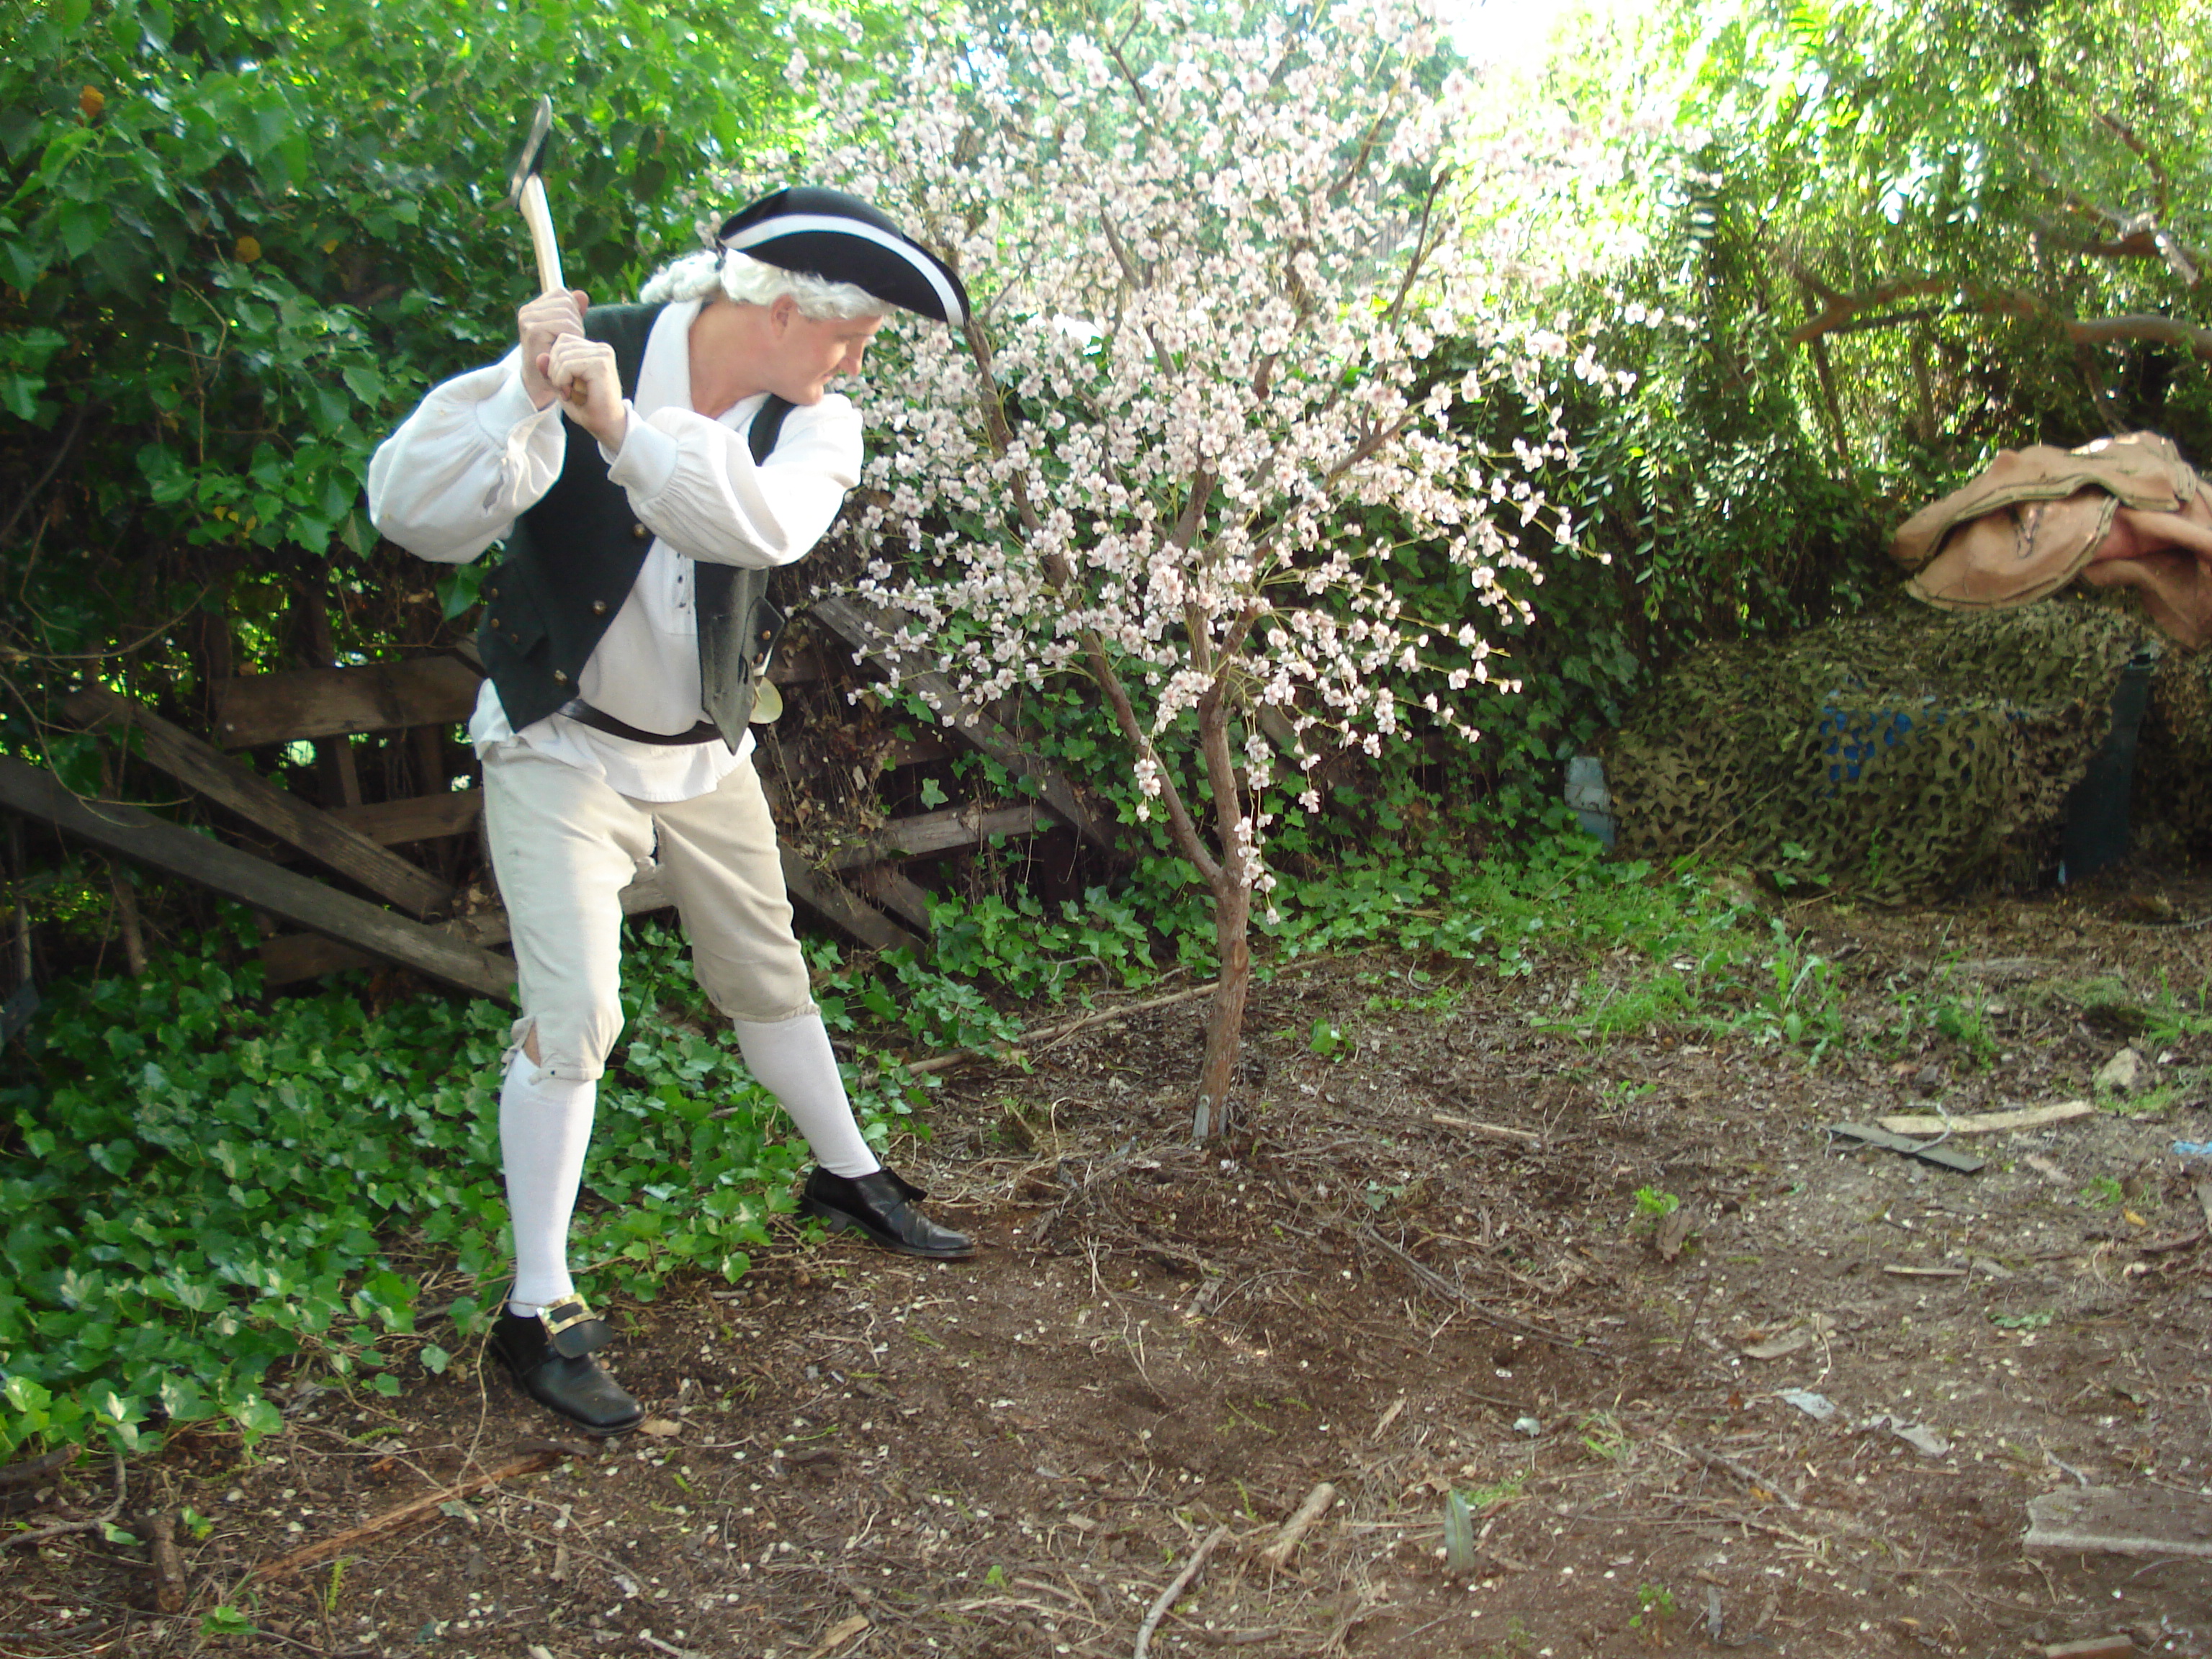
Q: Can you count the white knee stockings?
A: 2